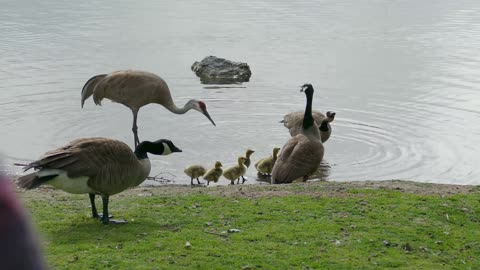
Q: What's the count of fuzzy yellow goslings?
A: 5